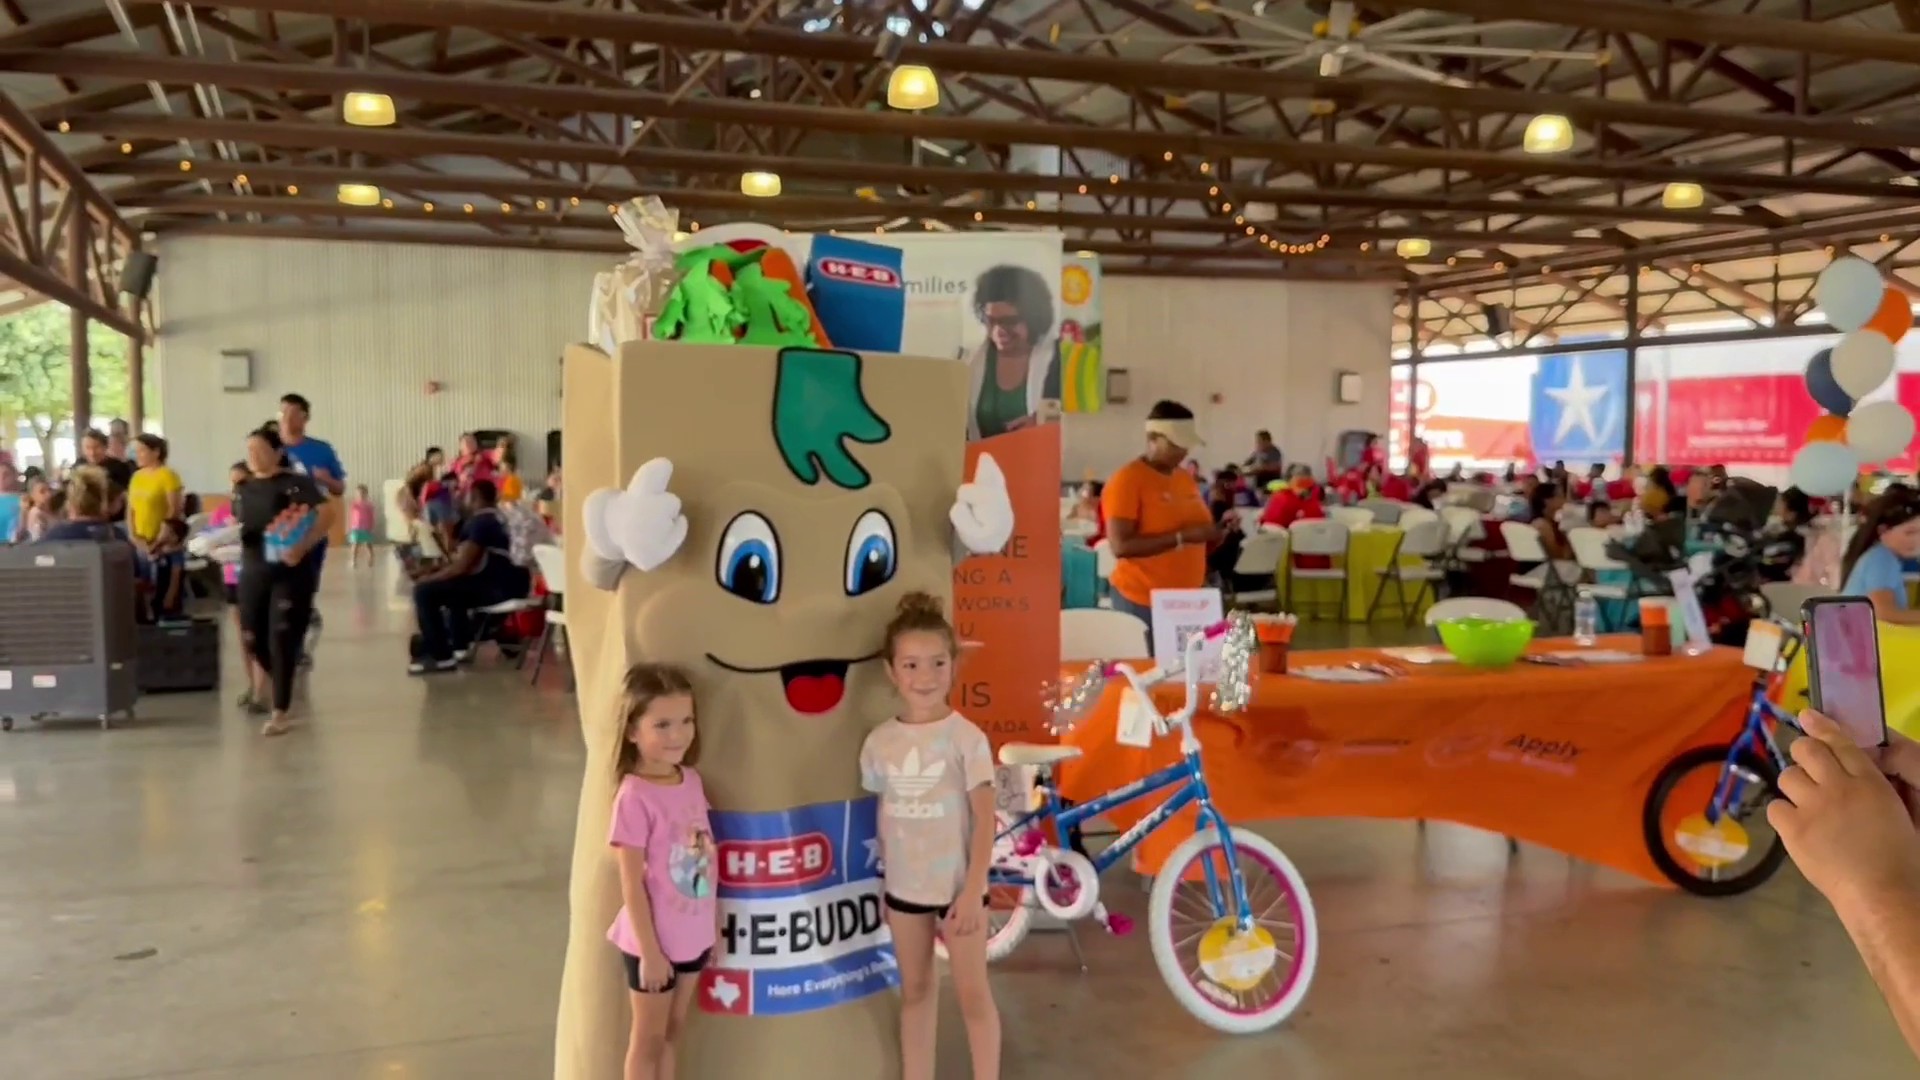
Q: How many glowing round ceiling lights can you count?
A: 7